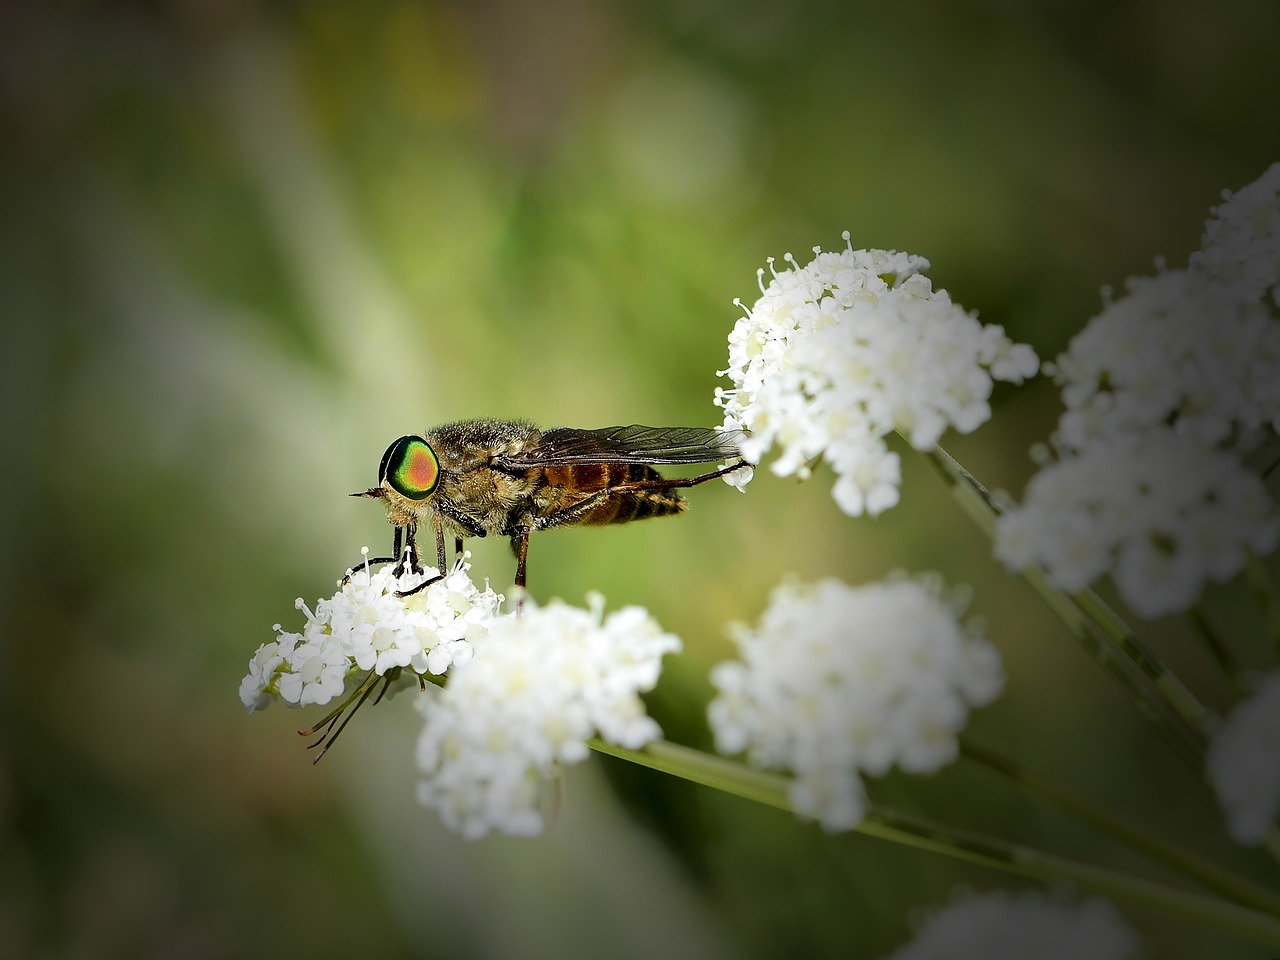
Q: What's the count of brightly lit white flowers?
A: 4